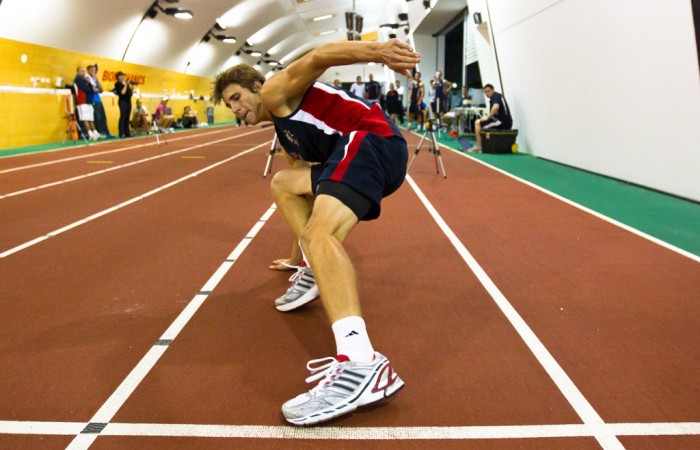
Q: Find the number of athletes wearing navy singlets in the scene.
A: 3